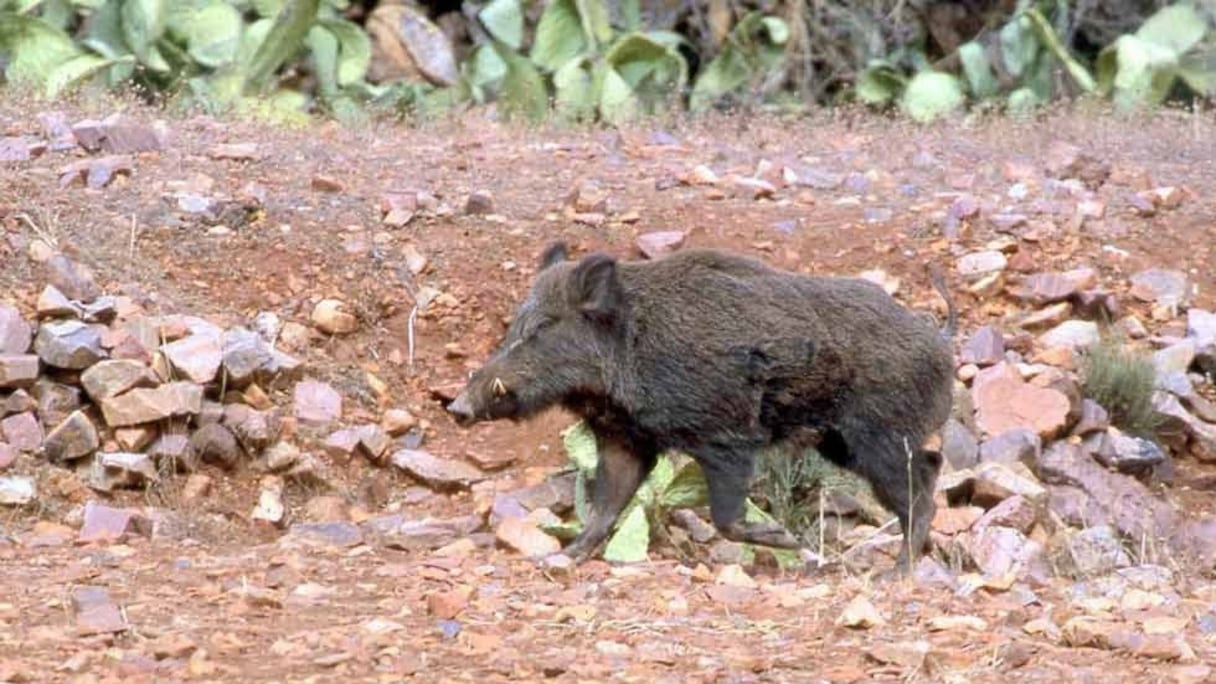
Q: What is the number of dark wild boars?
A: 1